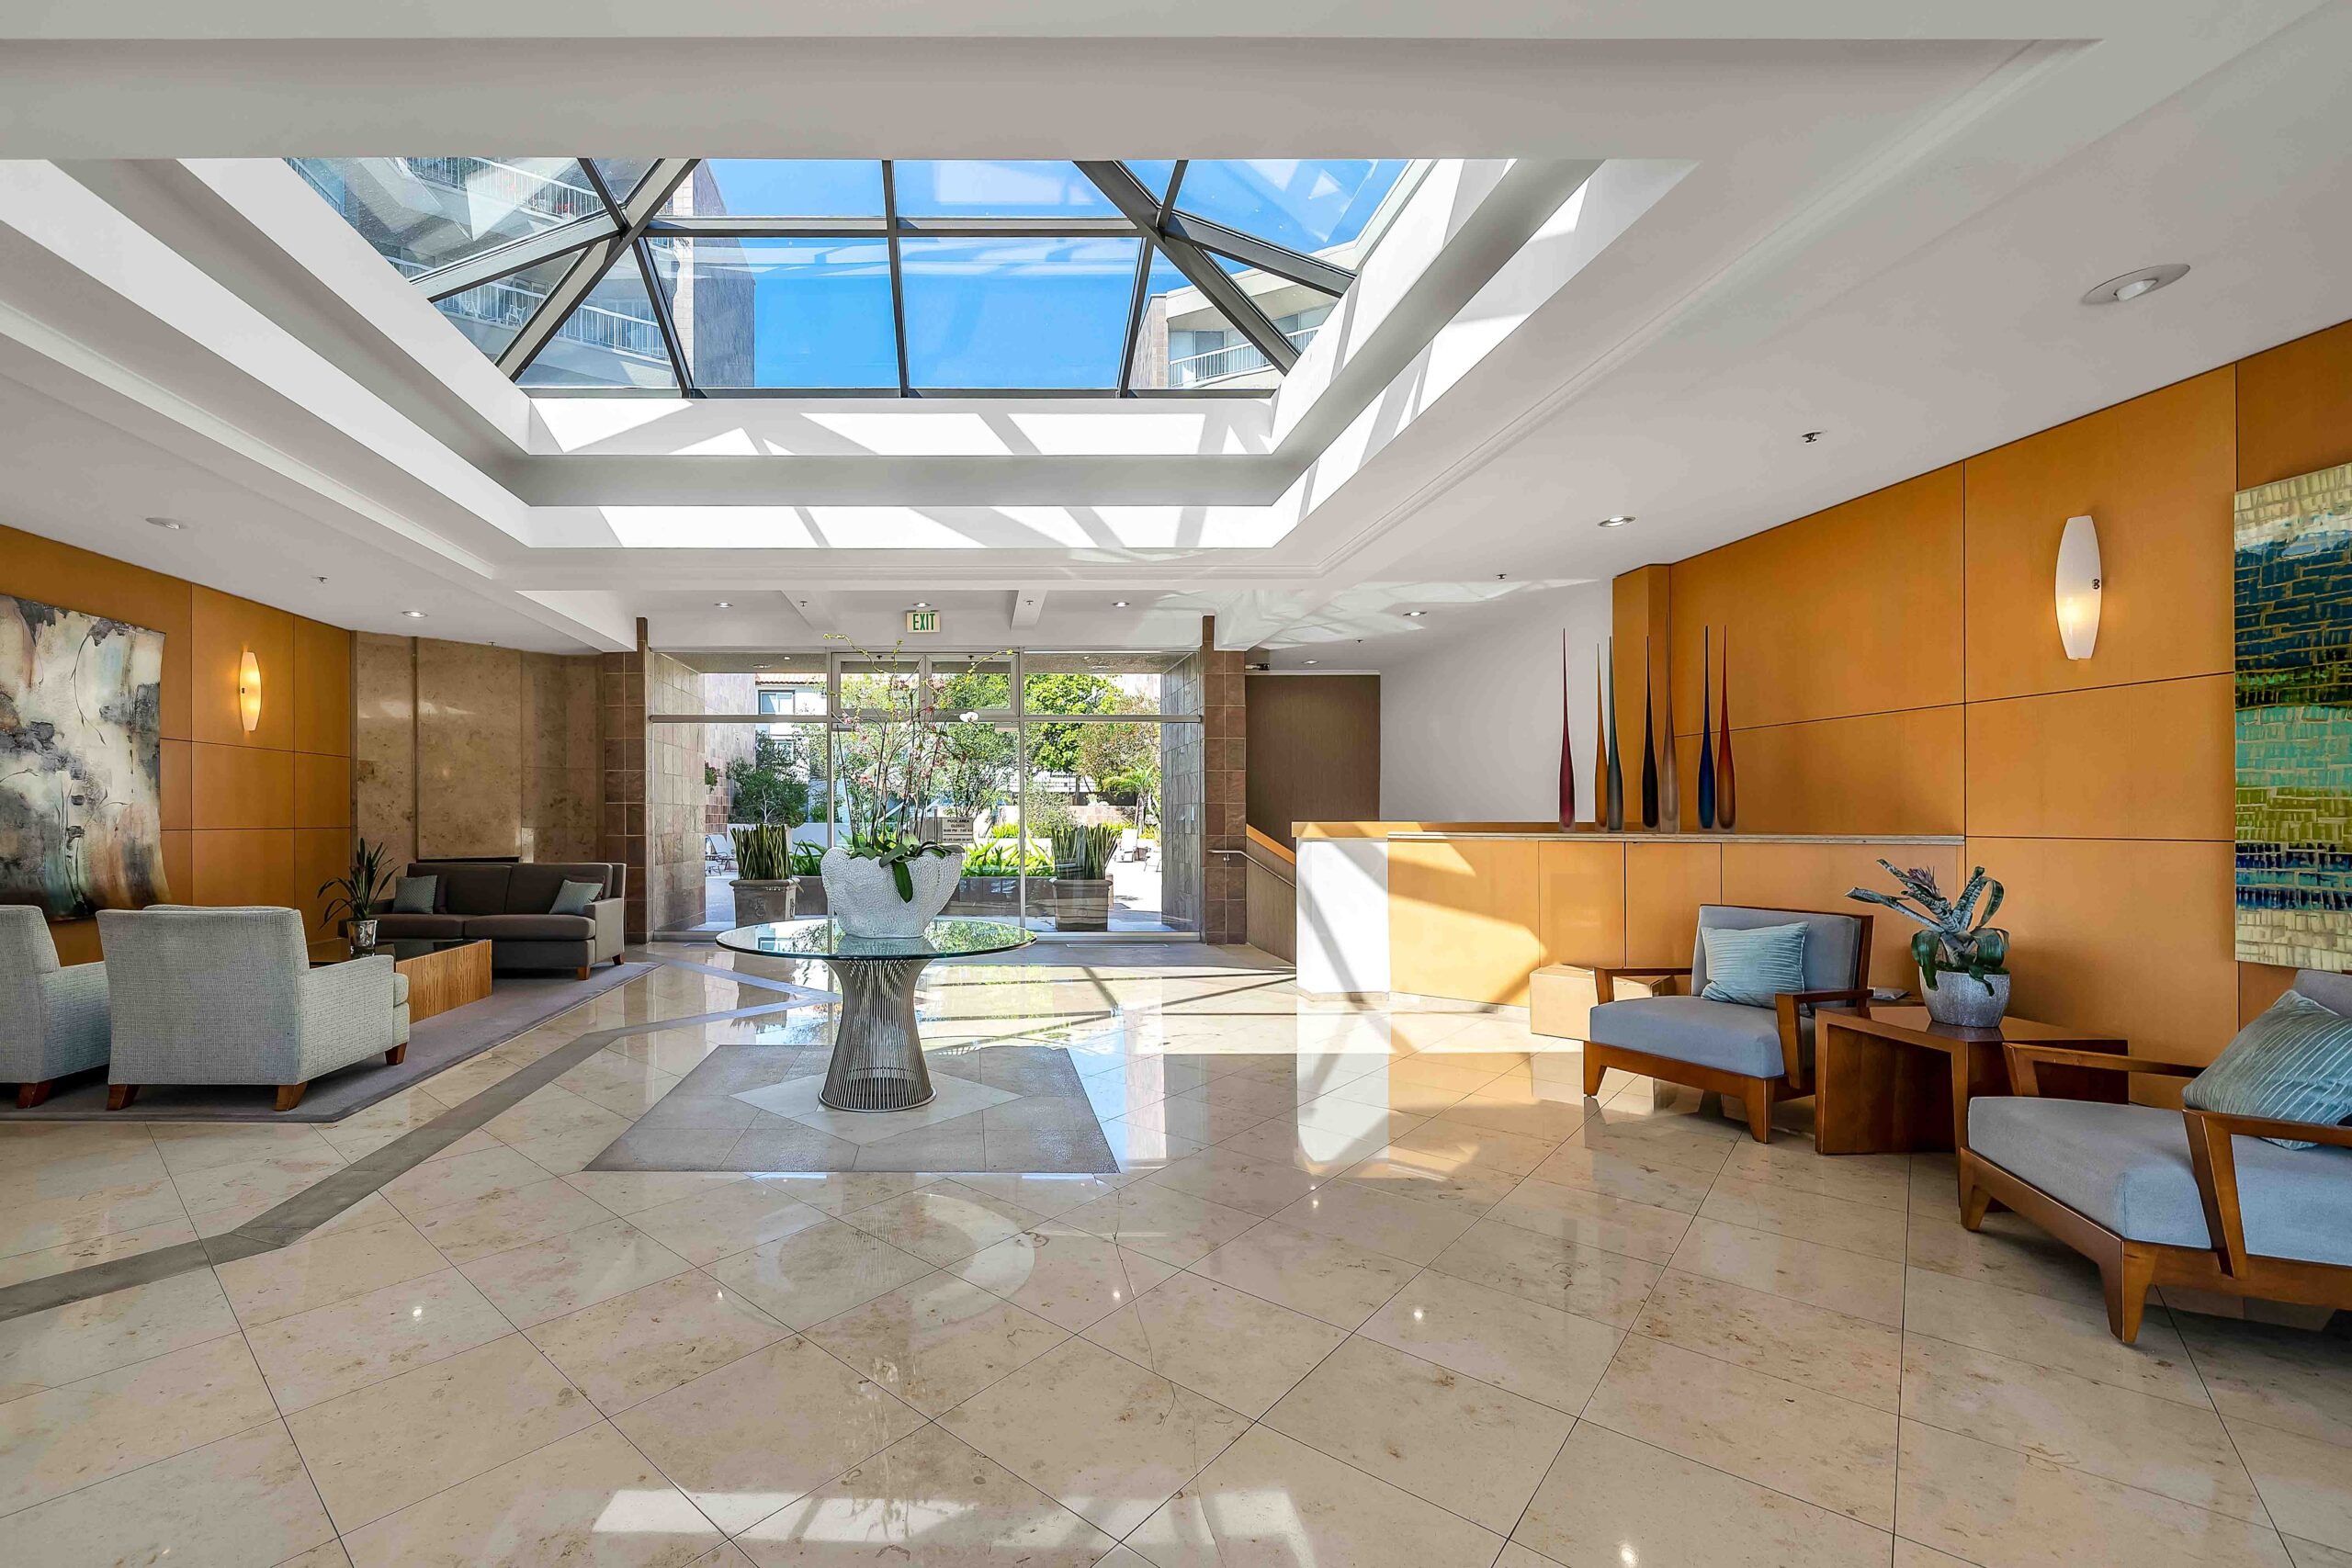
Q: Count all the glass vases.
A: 7